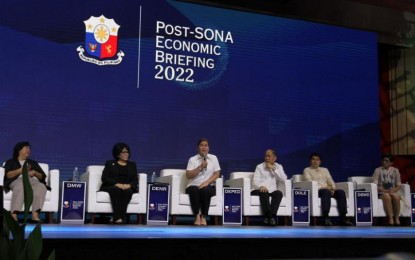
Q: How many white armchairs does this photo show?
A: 6